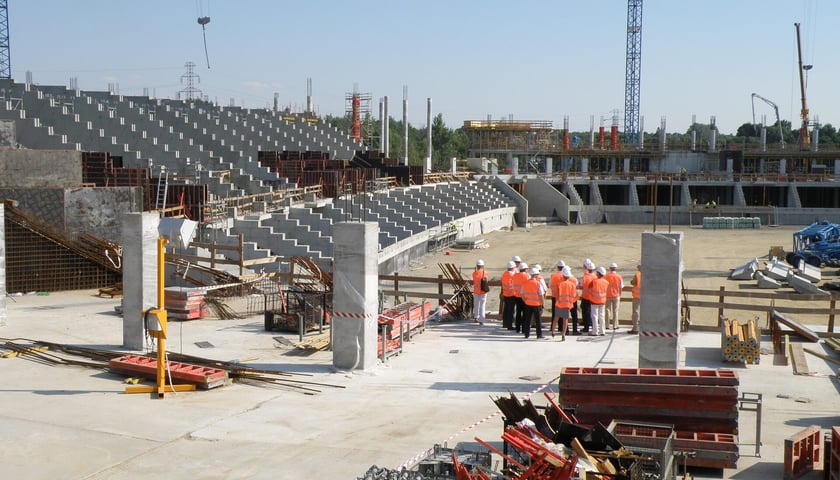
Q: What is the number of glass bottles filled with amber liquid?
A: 0